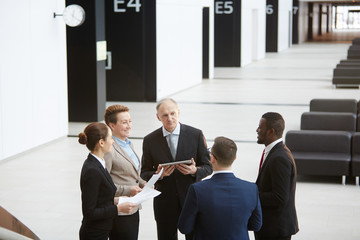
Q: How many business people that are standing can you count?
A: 5